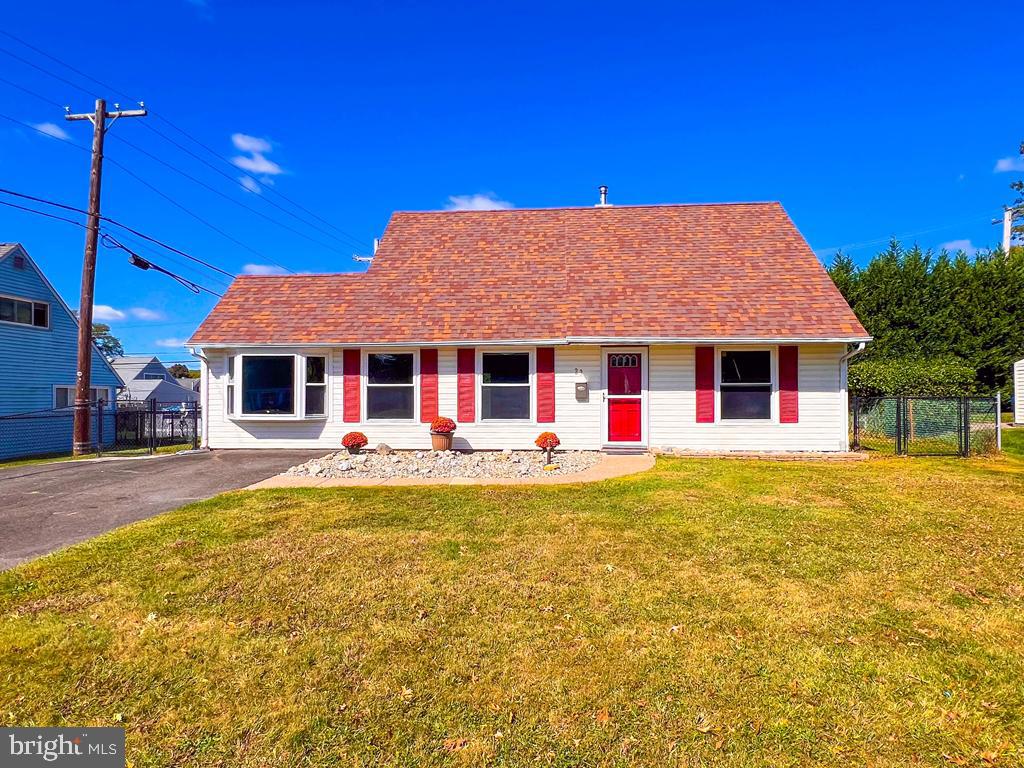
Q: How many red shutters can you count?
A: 6